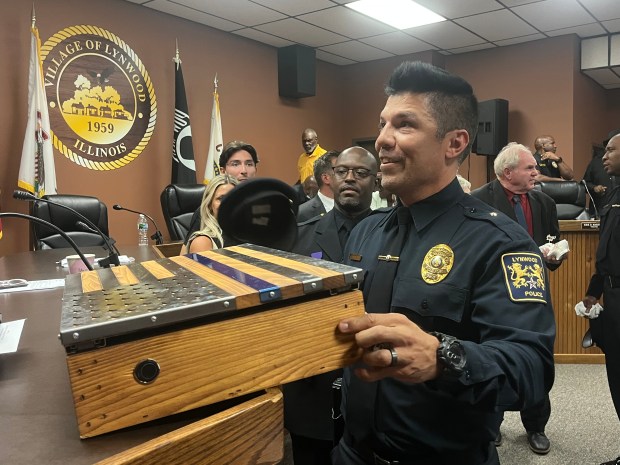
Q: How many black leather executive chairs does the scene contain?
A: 3